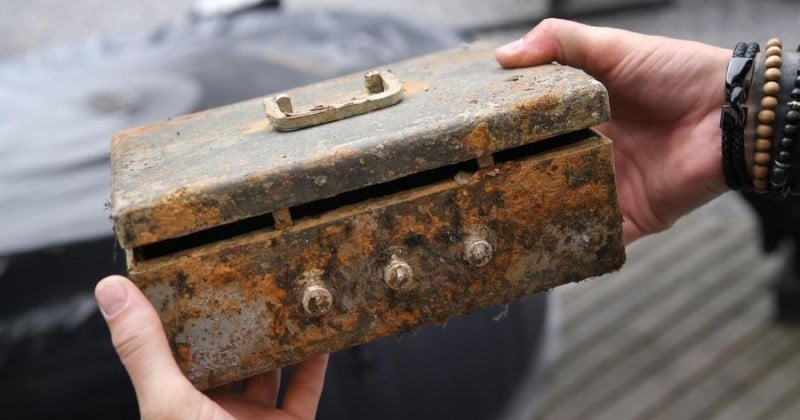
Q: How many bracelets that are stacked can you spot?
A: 3